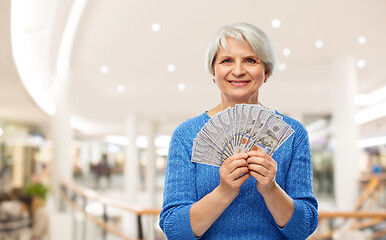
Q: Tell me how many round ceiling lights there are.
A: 11